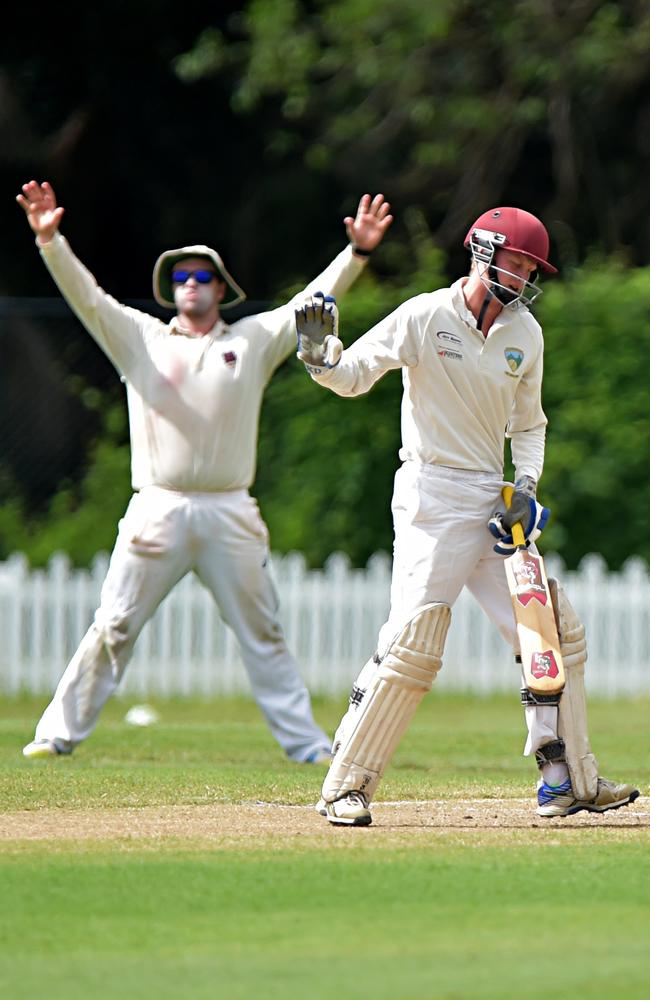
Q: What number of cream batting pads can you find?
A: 2